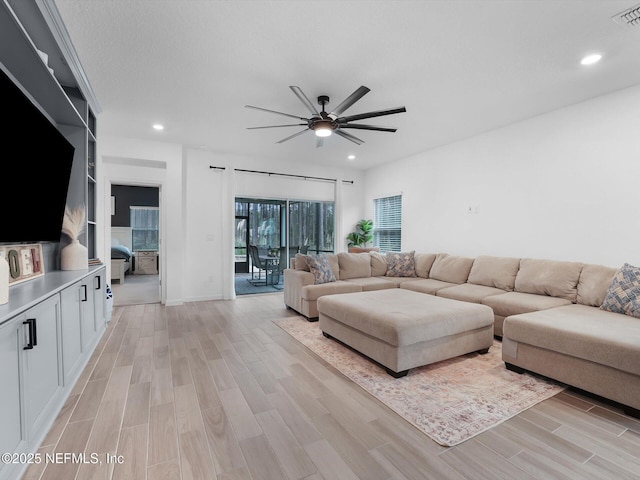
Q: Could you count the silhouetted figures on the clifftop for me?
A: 0